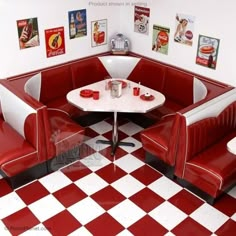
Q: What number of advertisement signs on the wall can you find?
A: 8